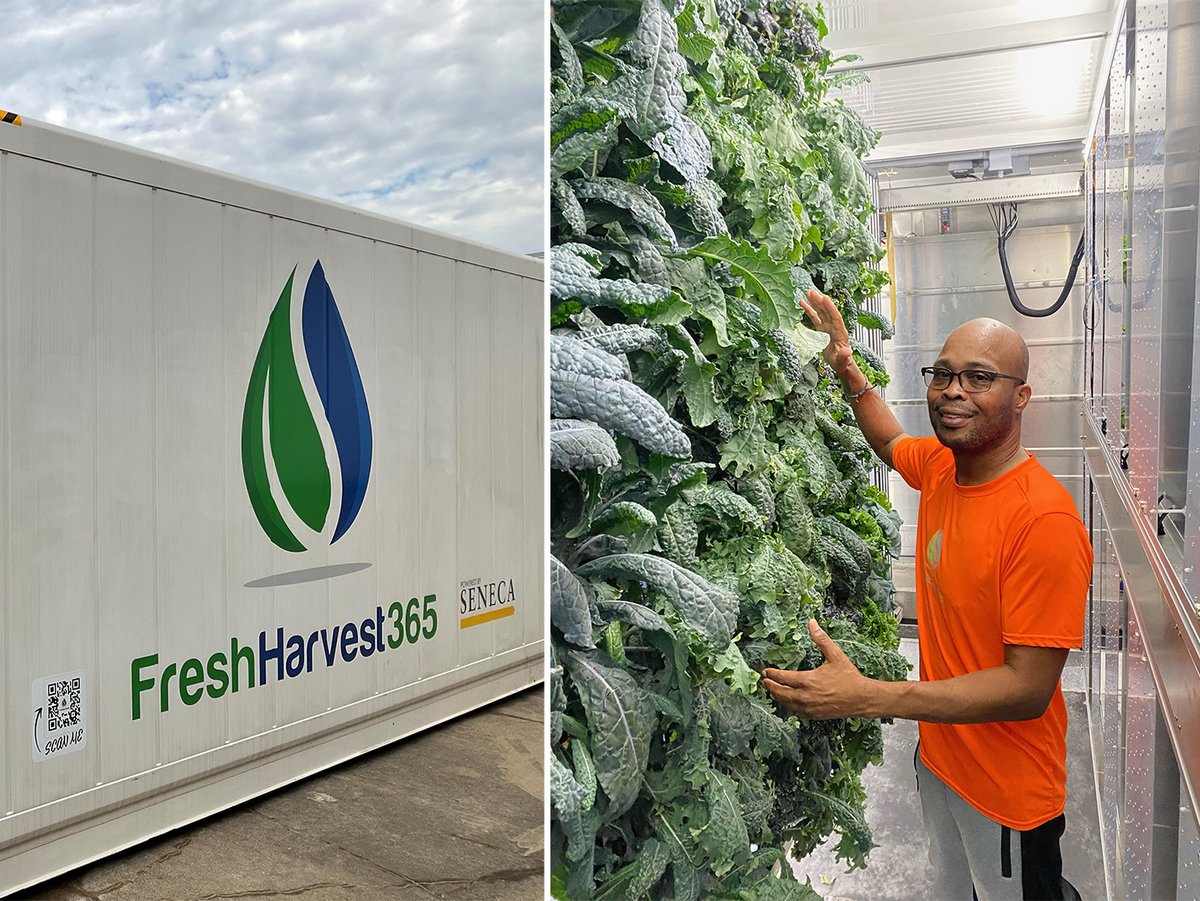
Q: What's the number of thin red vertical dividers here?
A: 0